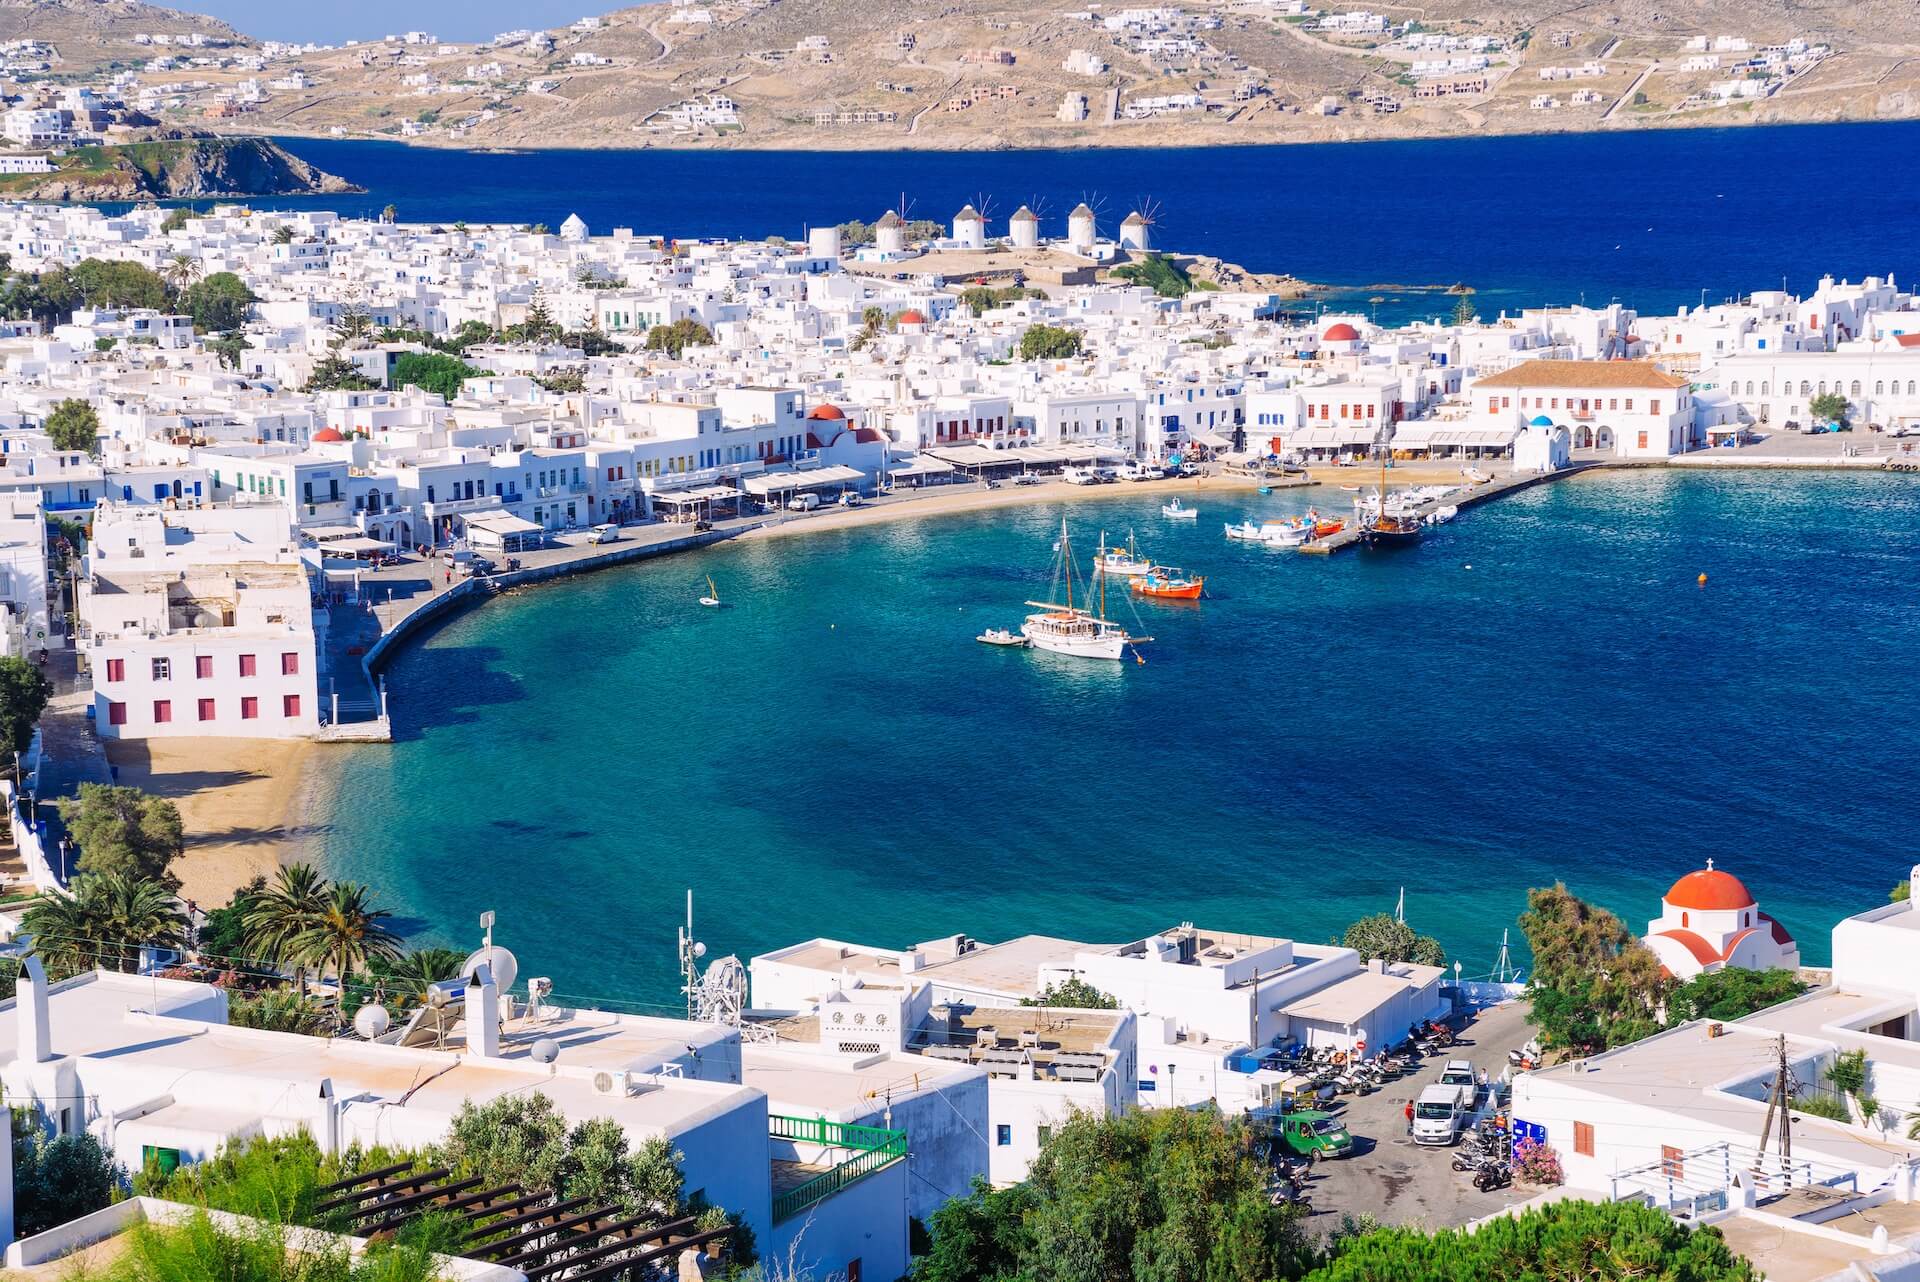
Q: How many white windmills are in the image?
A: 5